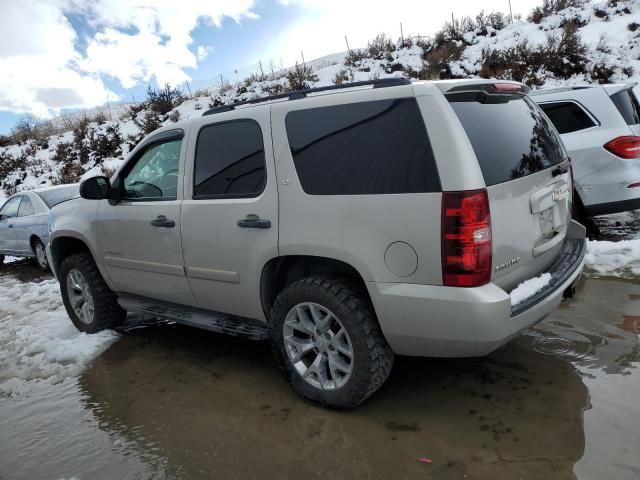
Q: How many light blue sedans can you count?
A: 1